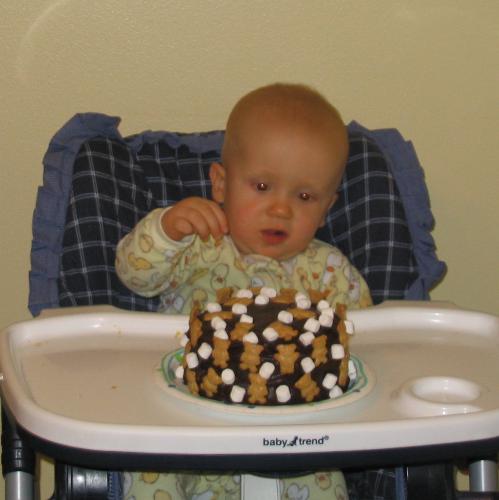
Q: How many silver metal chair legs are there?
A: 2